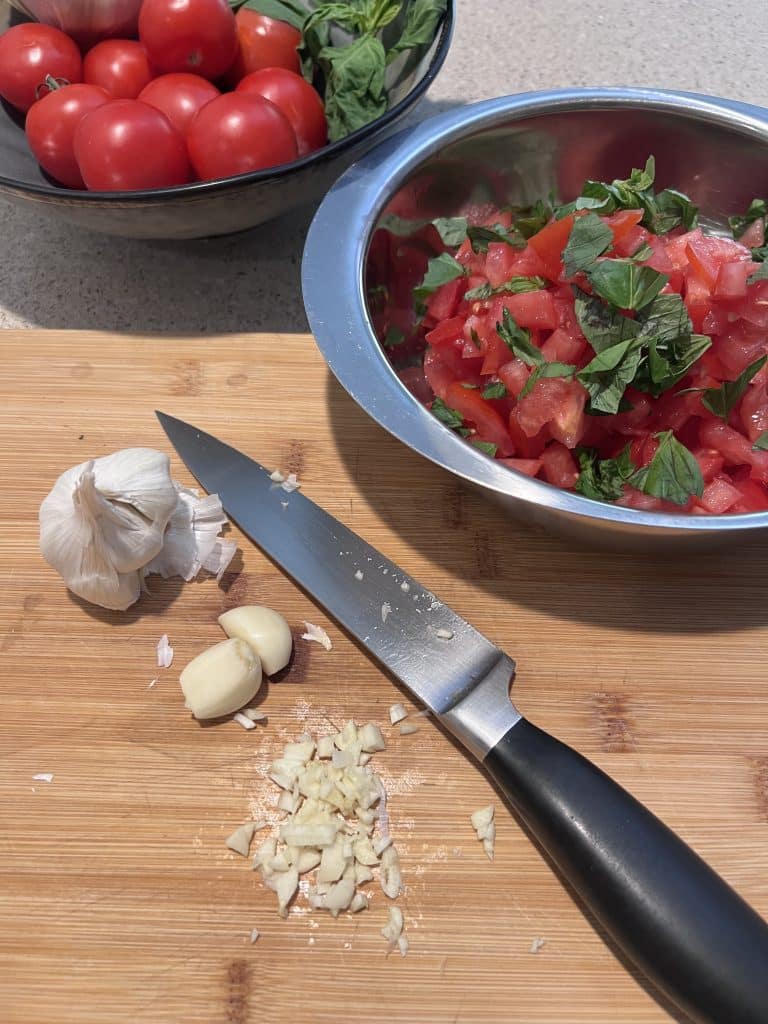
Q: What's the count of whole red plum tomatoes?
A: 9